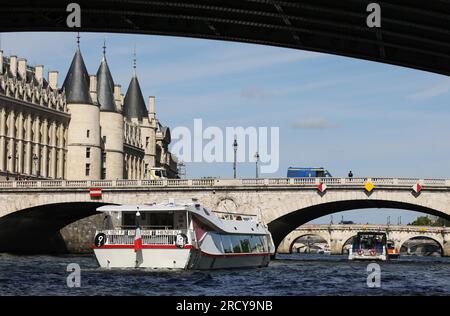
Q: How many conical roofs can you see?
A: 3